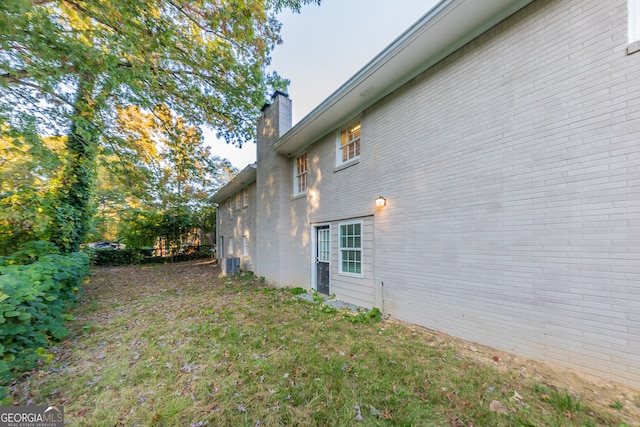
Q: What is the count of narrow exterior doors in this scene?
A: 1